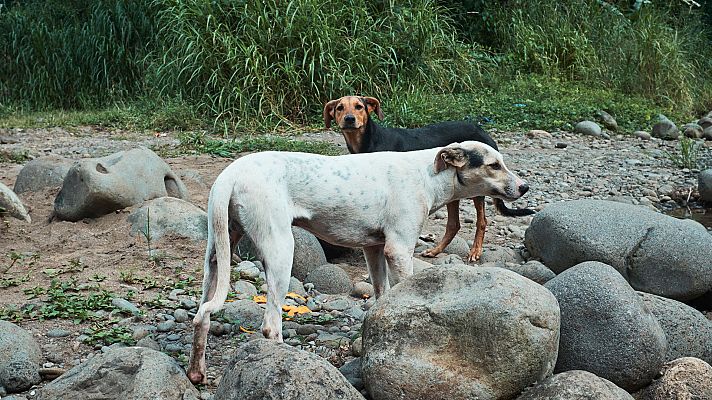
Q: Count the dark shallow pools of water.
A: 1